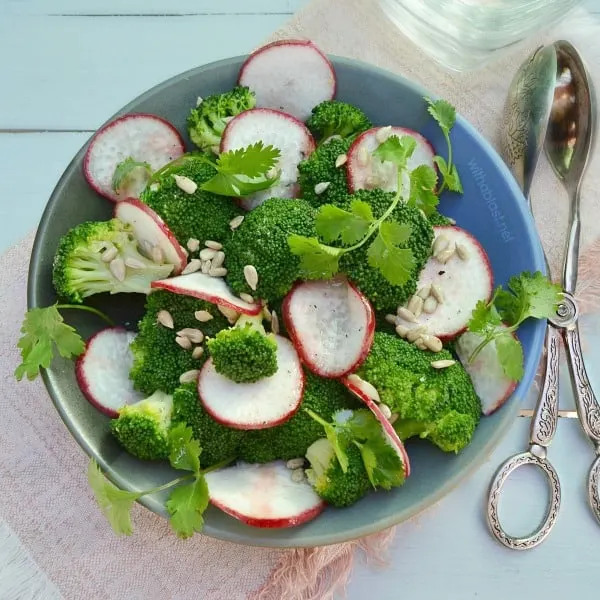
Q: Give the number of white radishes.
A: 13